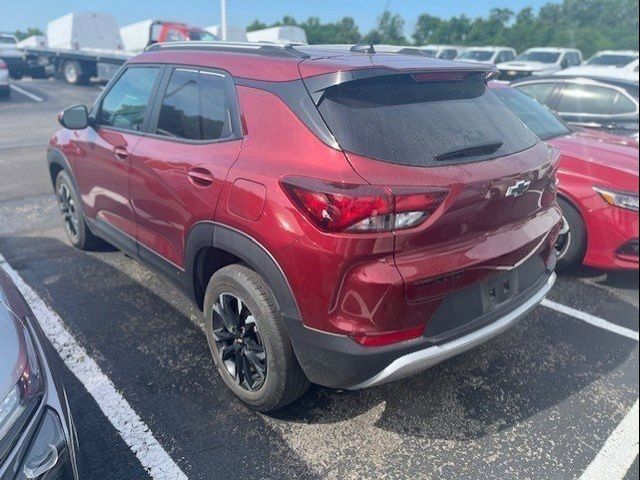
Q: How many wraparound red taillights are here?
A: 1